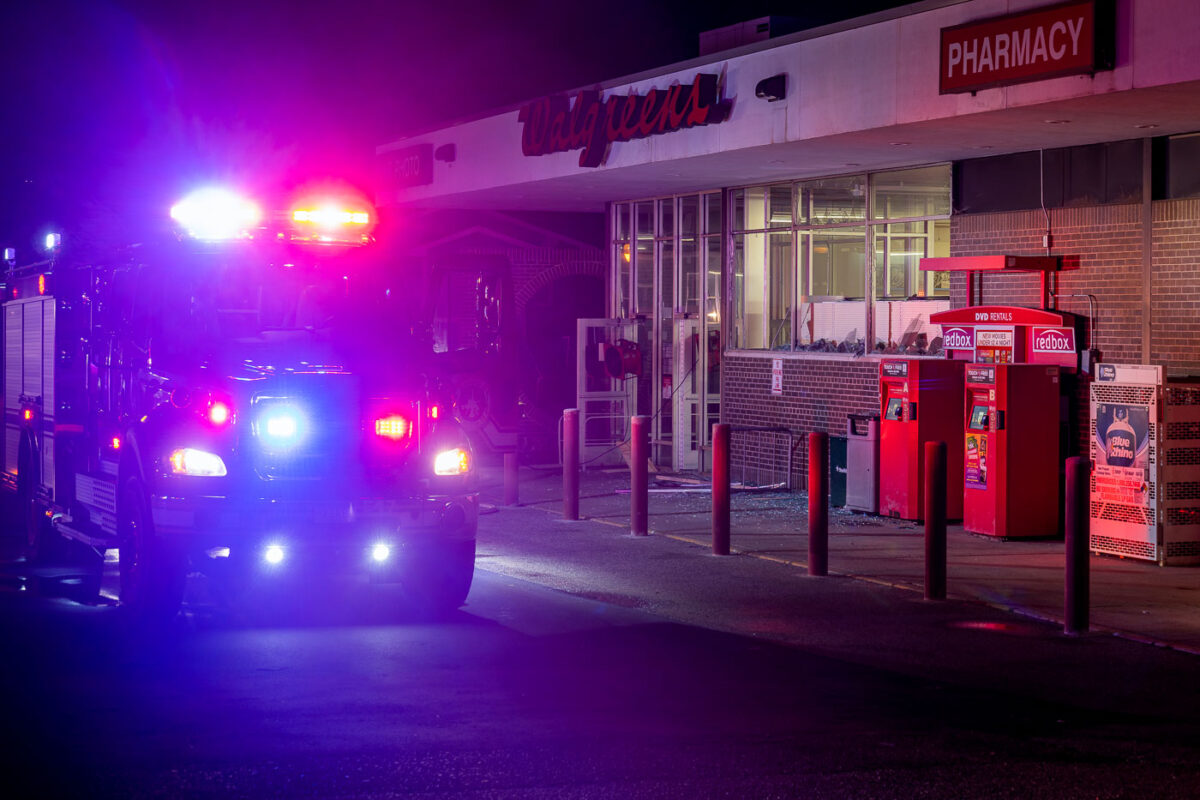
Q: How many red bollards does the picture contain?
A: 7